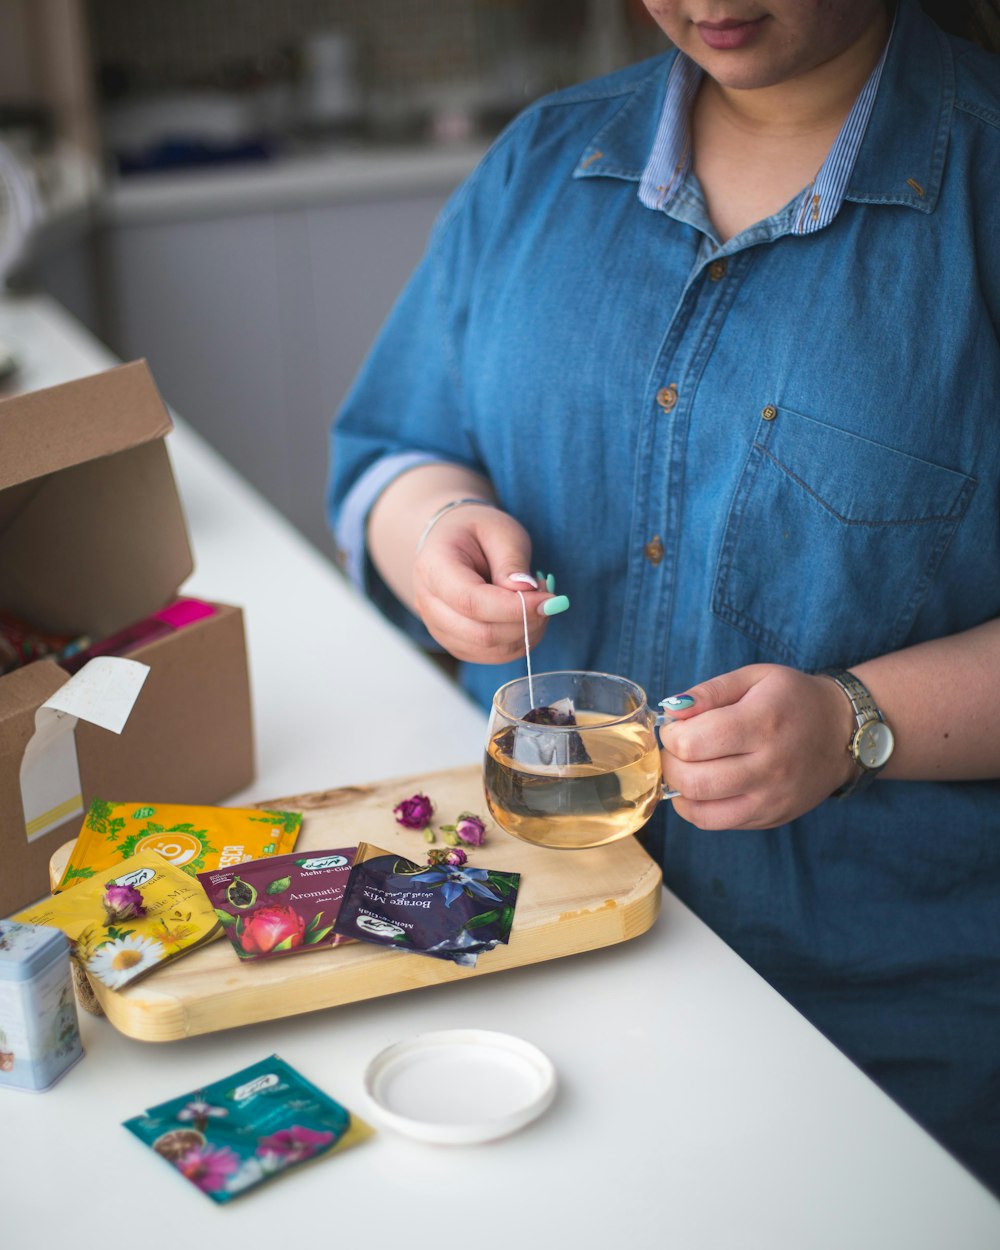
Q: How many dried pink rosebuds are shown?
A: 4